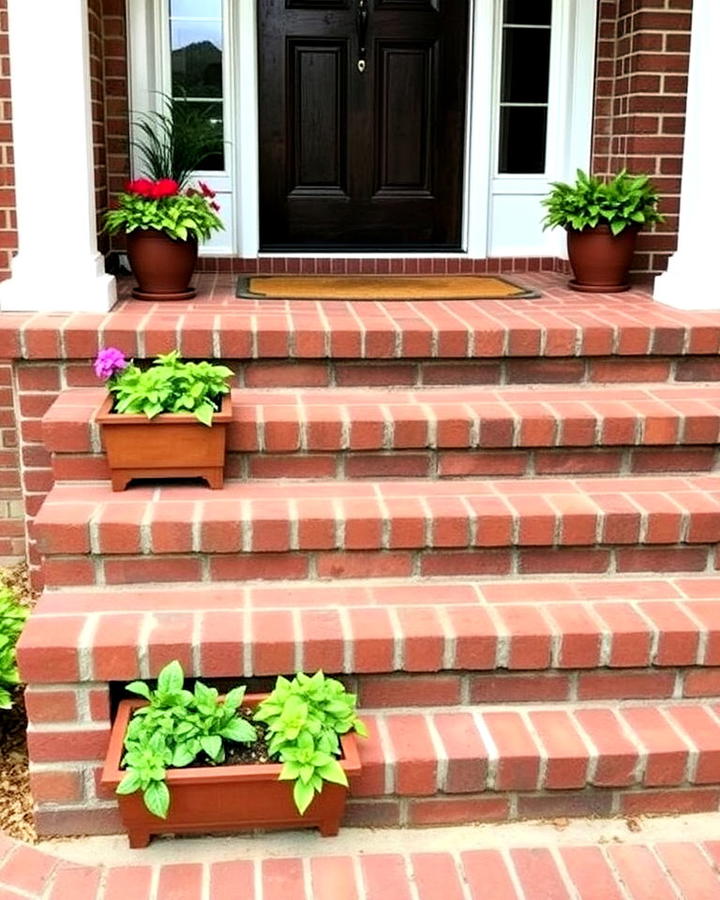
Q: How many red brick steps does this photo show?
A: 5